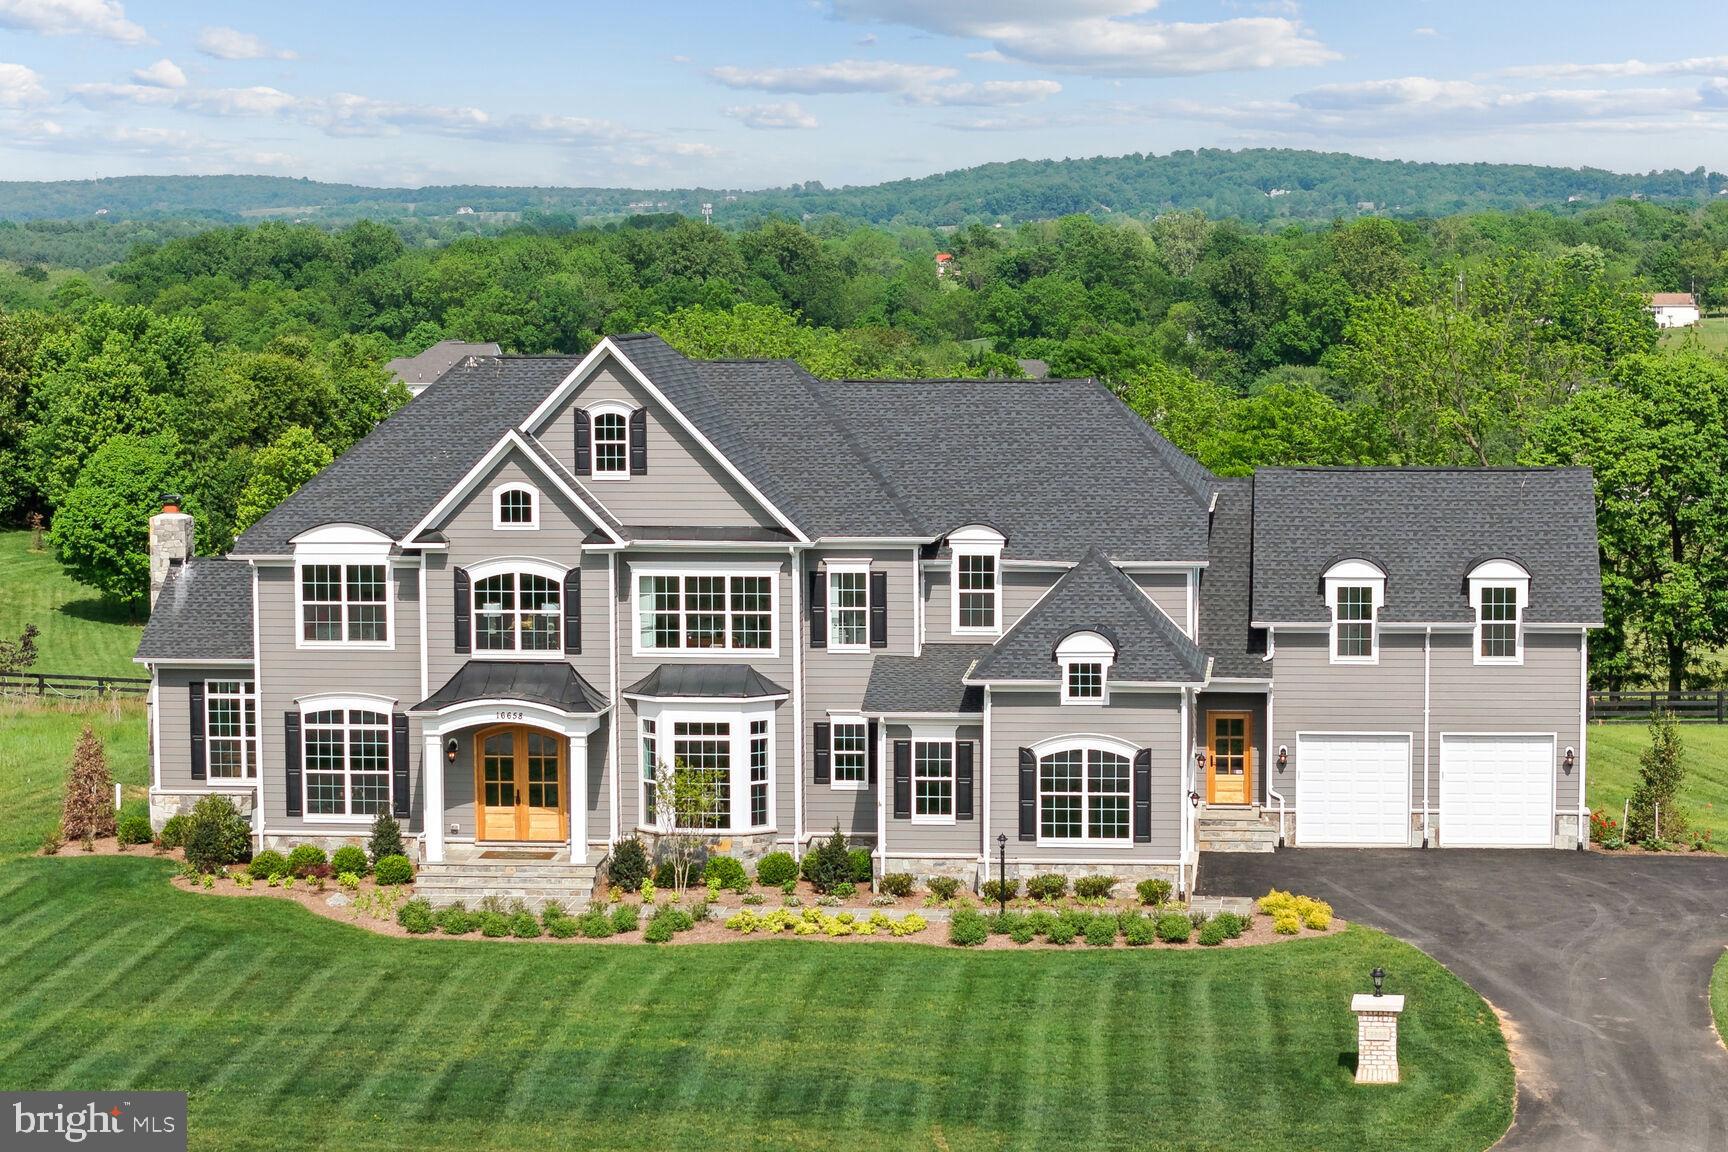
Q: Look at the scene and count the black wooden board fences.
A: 2